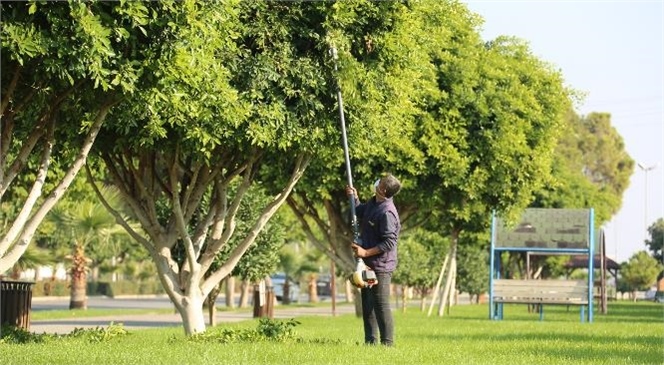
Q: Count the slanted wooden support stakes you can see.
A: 3